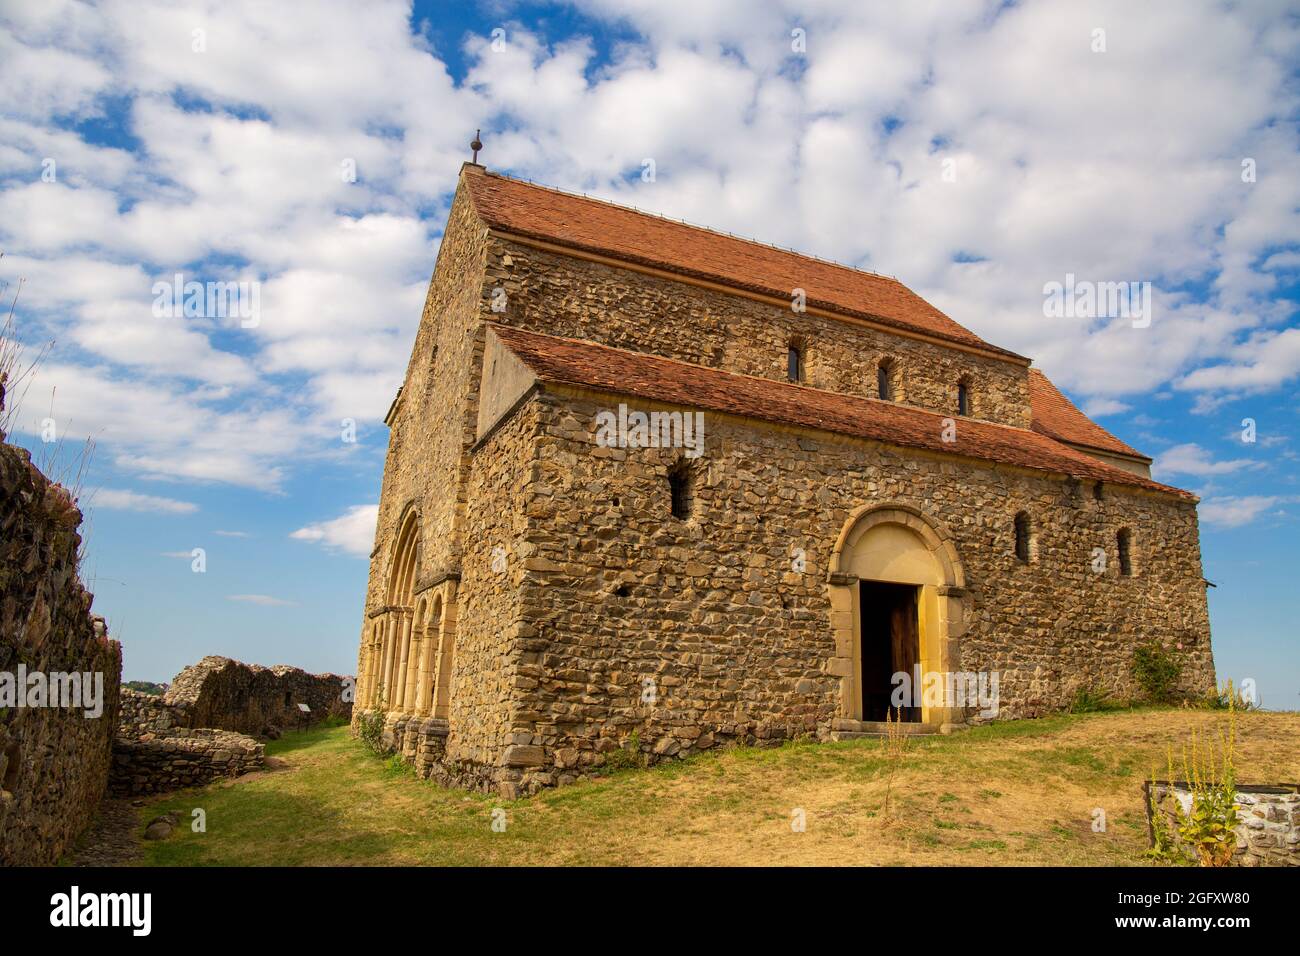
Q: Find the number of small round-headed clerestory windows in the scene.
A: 3